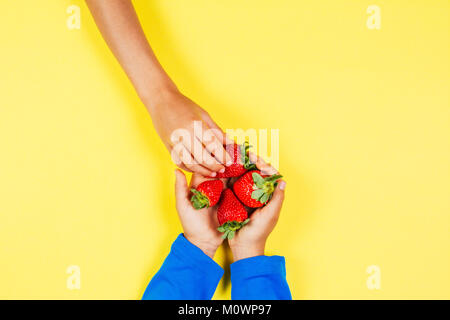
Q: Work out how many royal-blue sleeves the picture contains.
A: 2